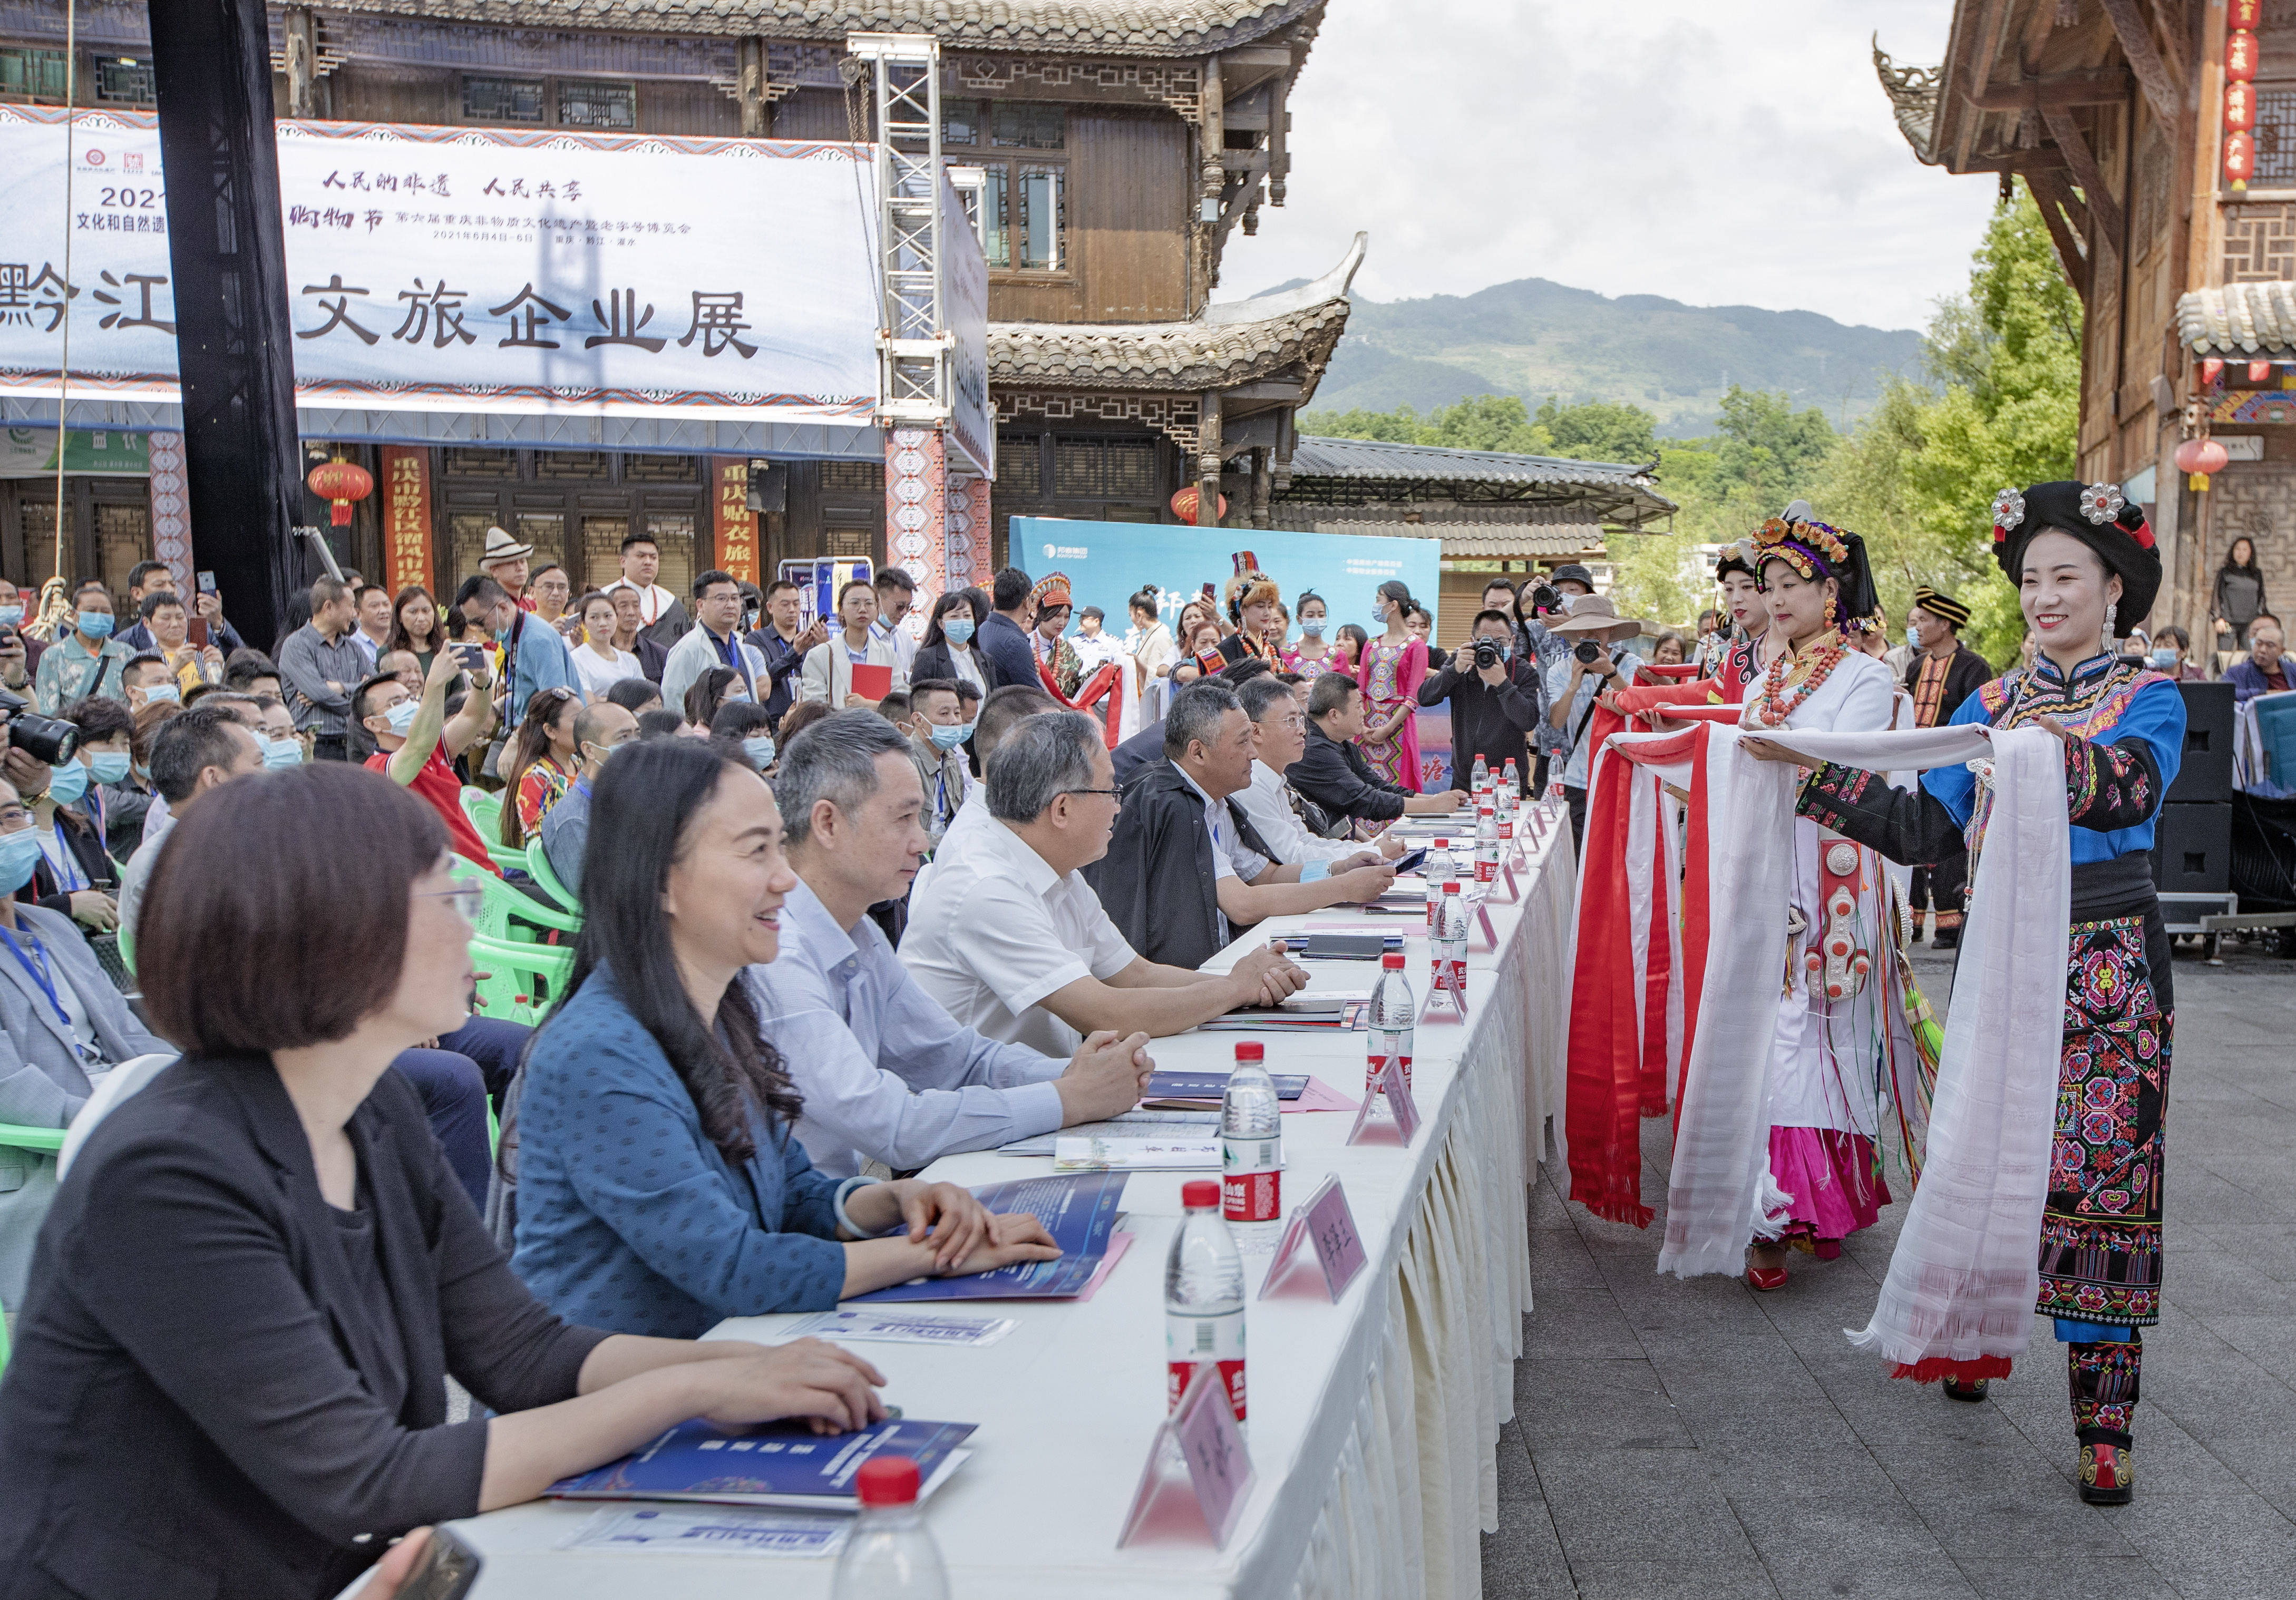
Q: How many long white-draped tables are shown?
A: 1